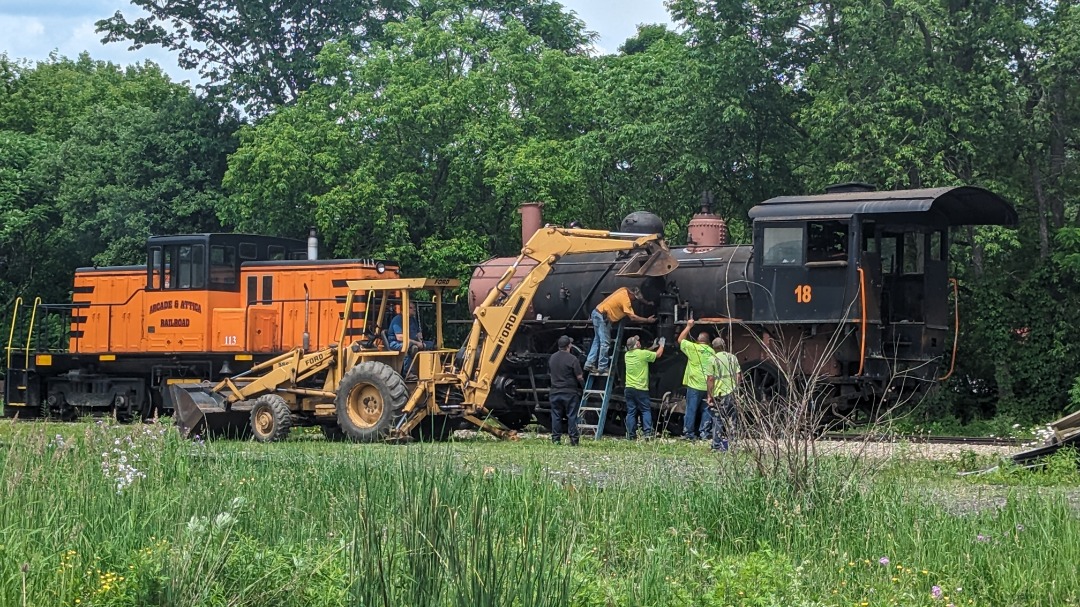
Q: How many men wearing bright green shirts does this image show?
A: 3